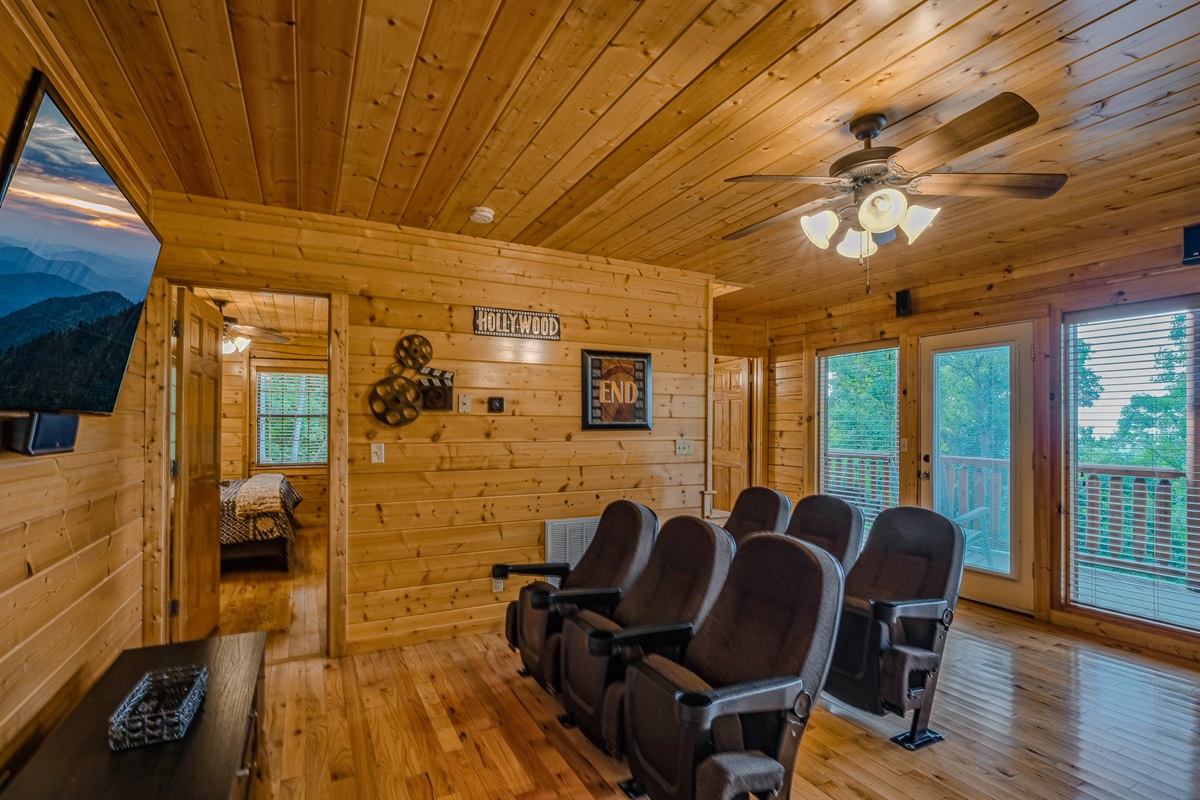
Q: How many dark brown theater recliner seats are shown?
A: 6